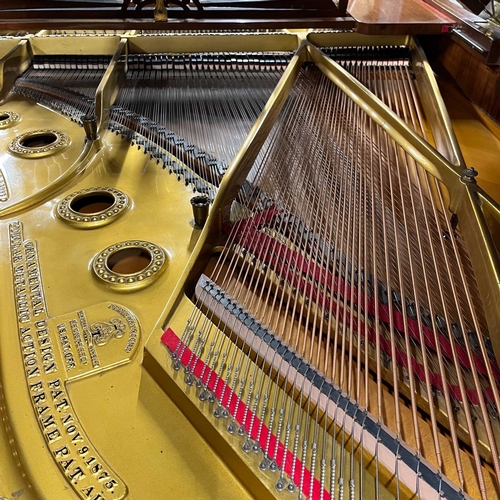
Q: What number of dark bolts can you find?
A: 3